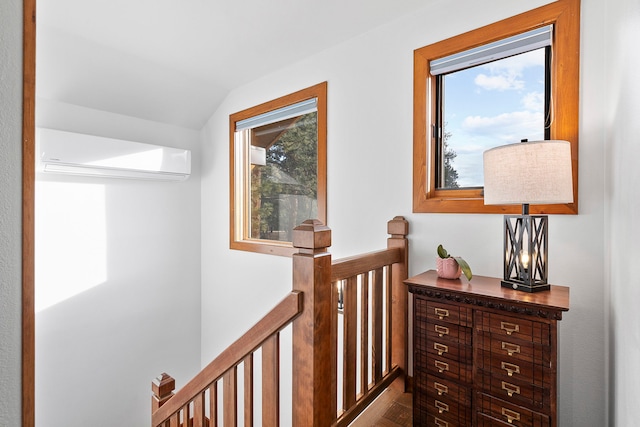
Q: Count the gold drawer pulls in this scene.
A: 12